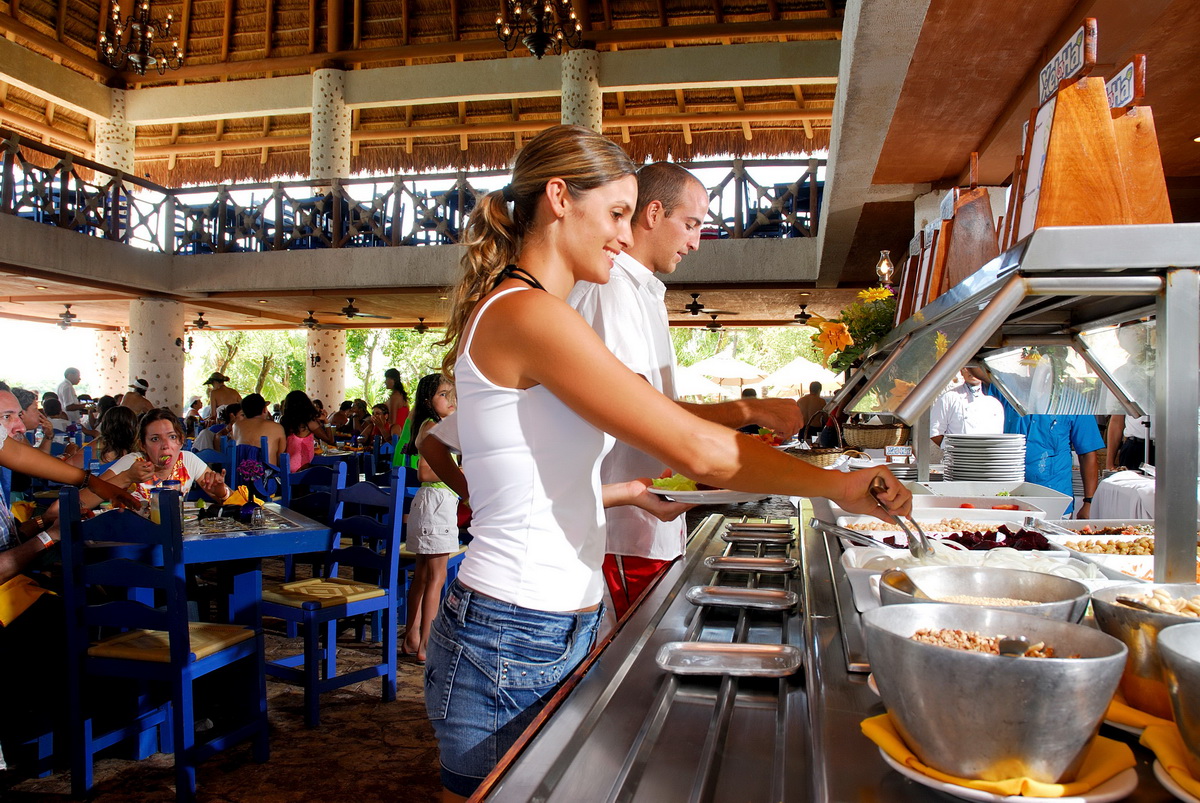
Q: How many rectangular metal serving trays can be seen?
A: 5